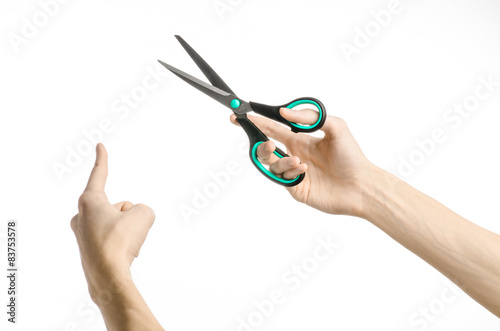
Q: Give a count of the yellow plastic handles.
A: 0